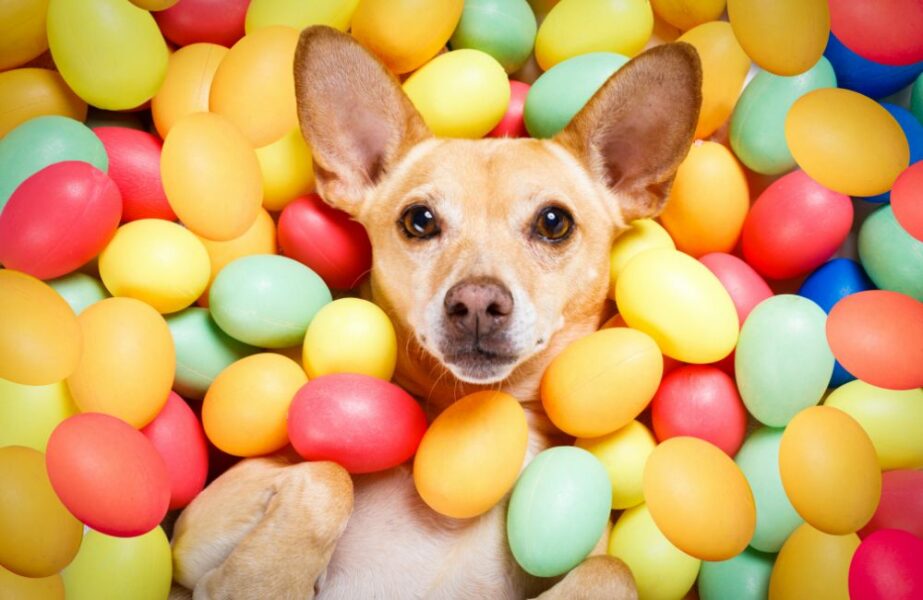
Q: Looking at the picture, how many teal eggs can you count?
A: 13